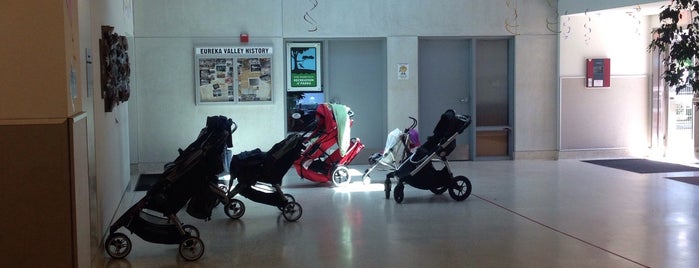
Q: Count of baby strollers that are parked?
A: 5